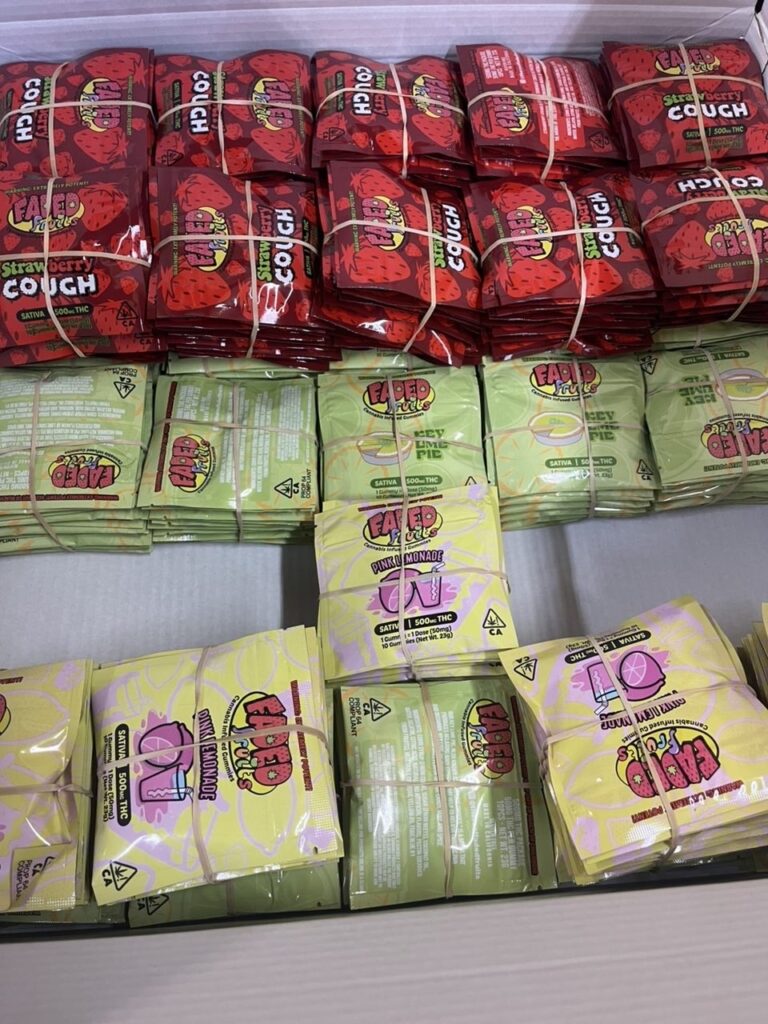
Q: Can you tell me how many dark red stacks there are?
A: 10